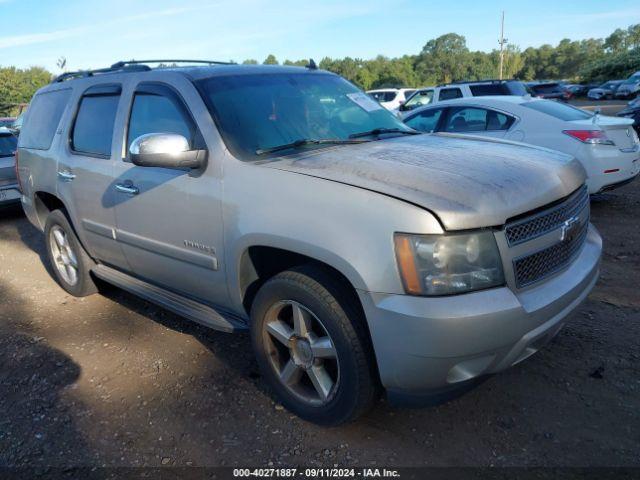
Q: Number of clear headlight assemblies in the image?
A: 1